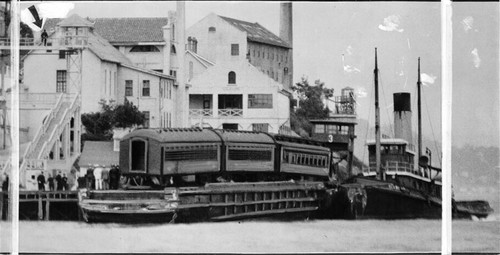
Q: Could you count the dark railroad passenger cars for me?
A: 3